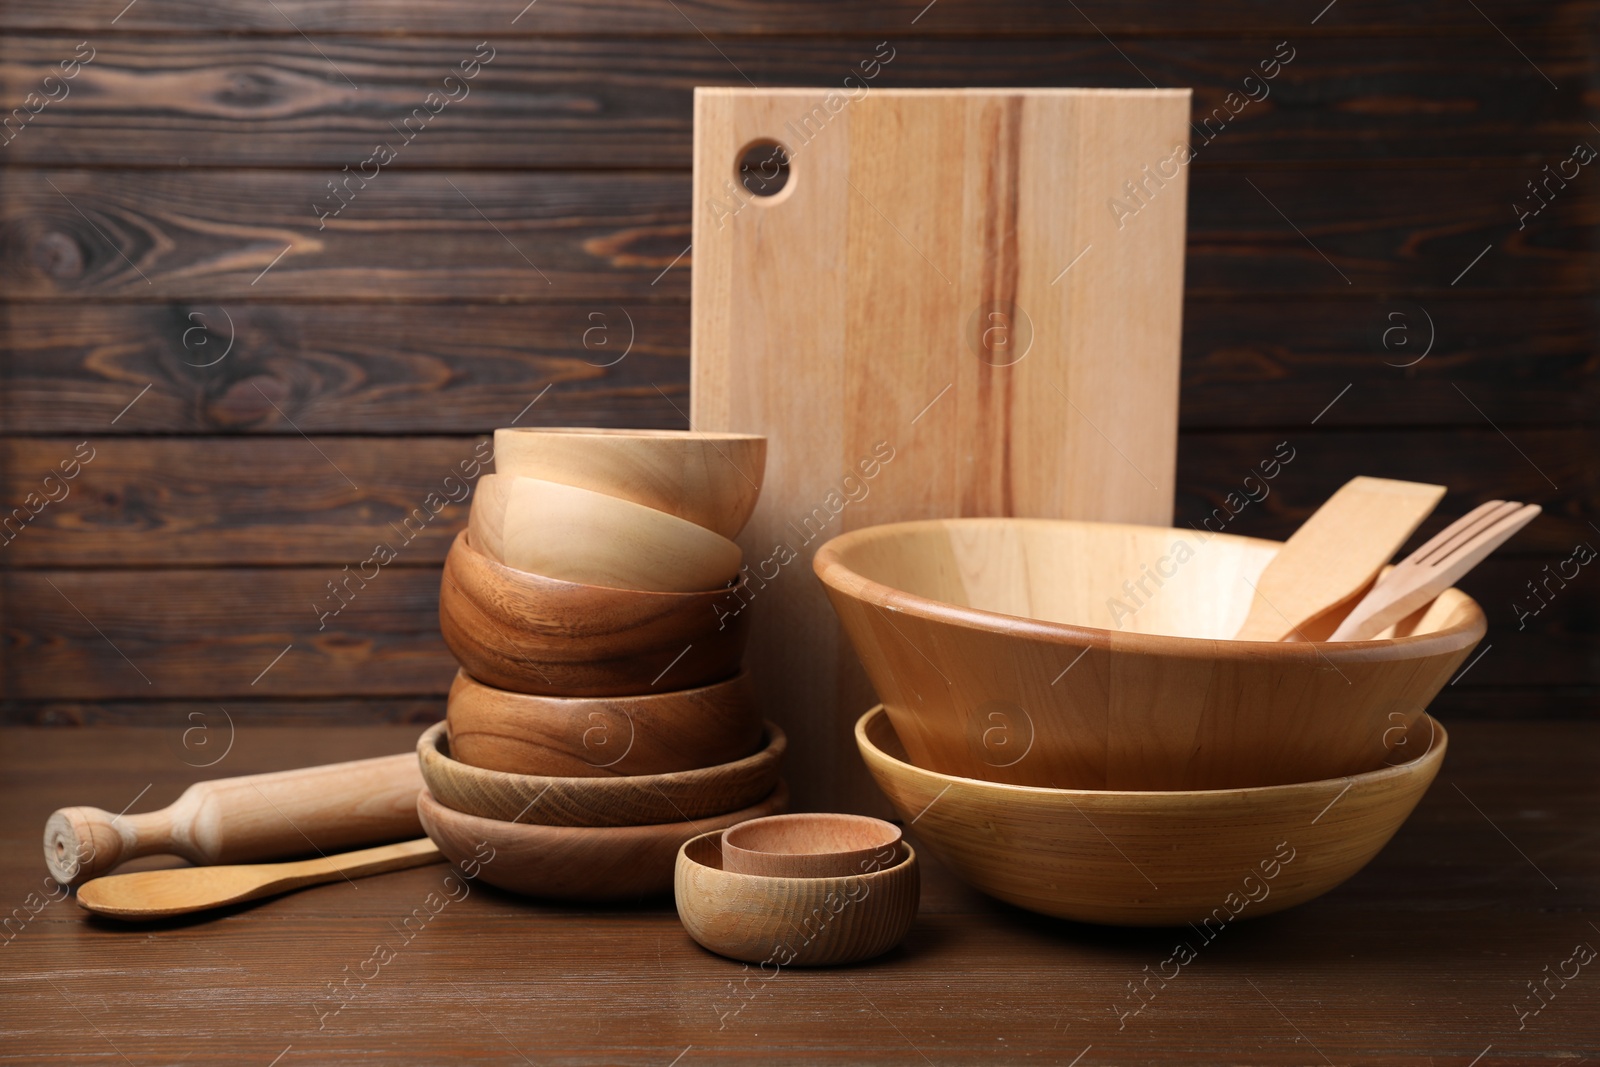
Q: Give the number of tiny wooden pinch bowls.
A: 2